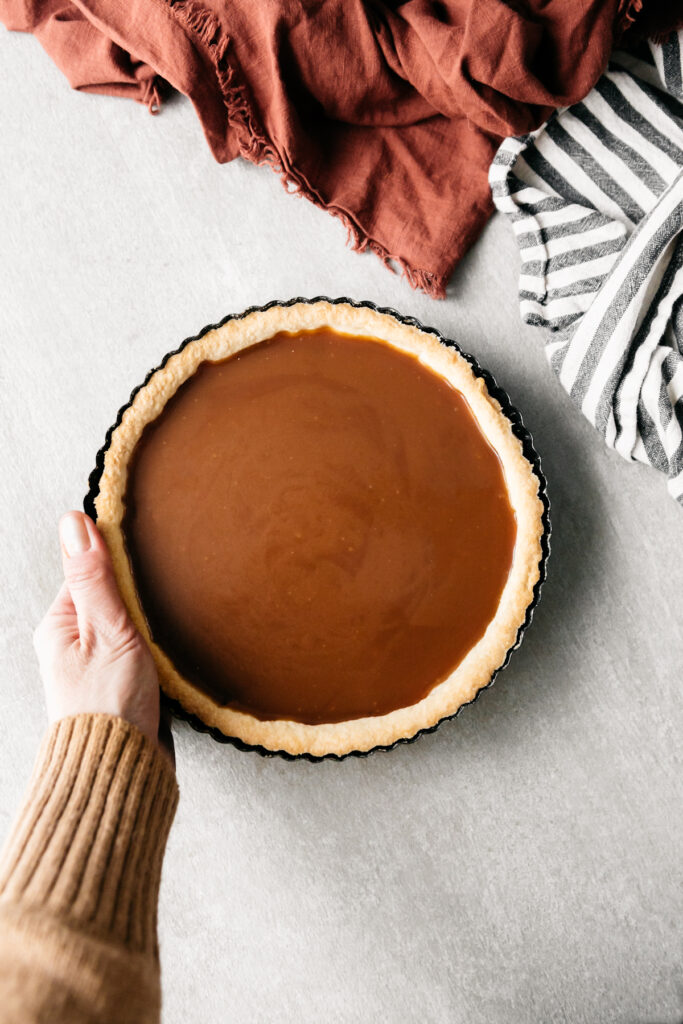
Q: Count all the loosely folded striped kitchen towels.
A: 1